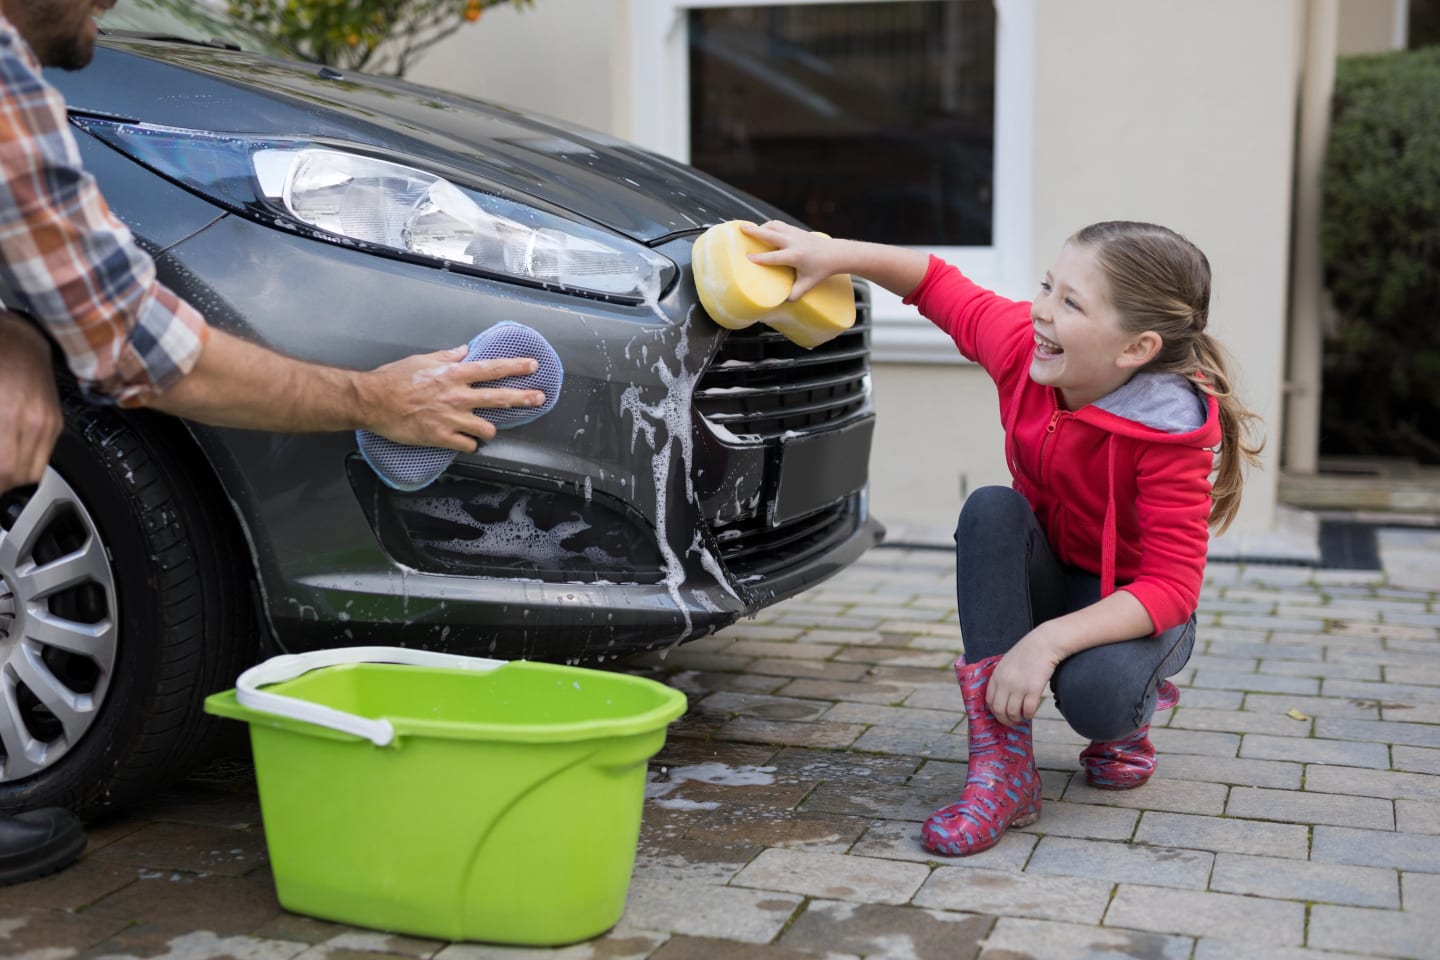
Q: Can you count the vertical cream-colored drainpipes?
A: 1